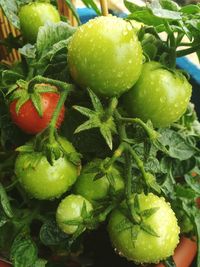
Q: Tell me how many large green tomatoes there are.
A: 4